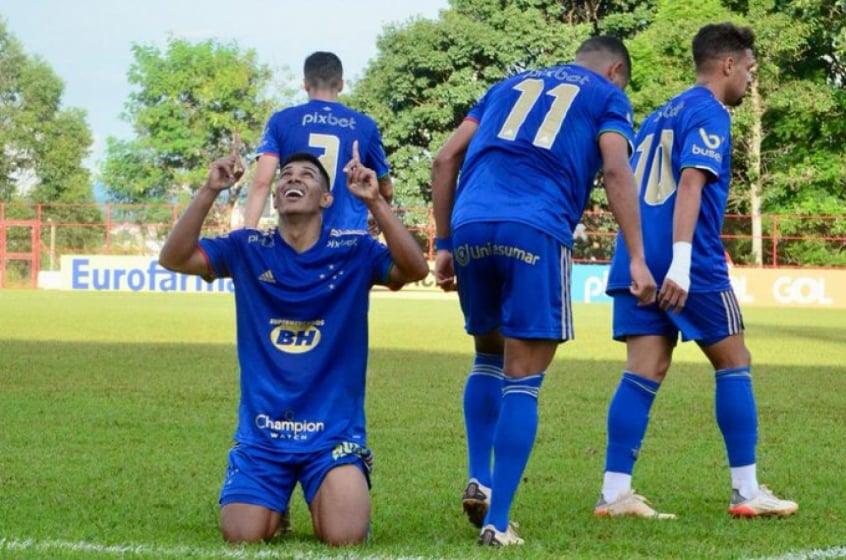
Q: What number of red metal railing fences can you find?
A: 1